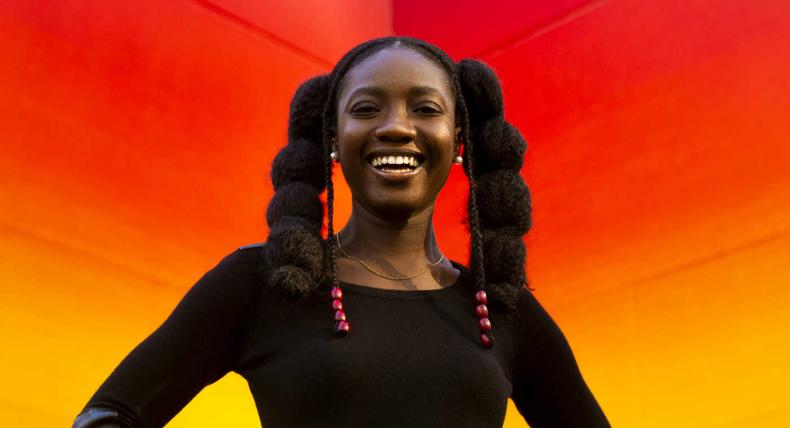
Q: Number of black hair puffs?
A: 10